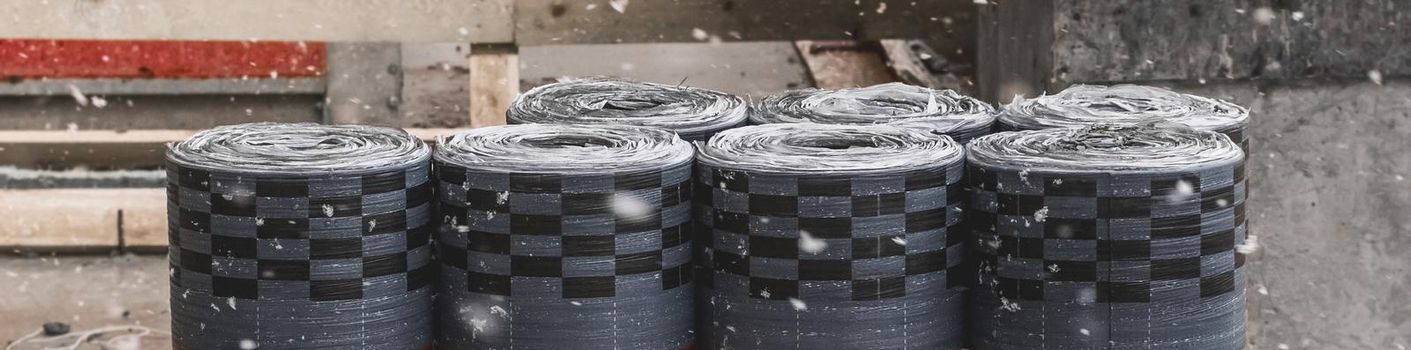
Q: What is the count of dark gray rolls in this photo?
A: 7